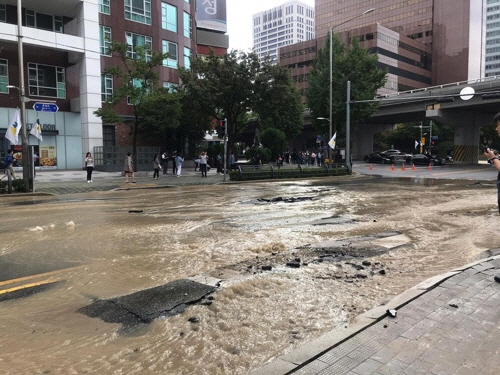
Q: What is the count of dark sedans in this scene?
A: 2